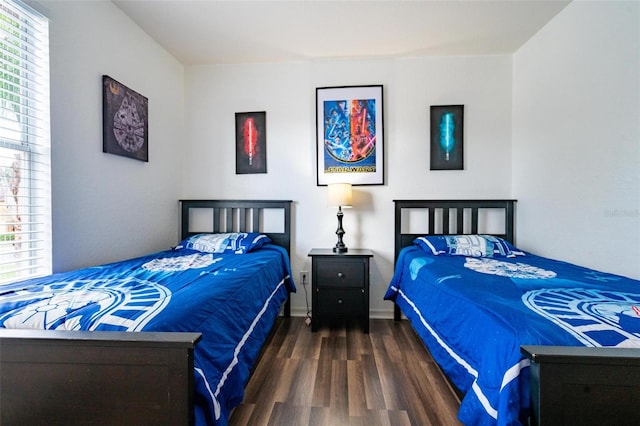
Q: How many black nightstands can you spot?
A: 1